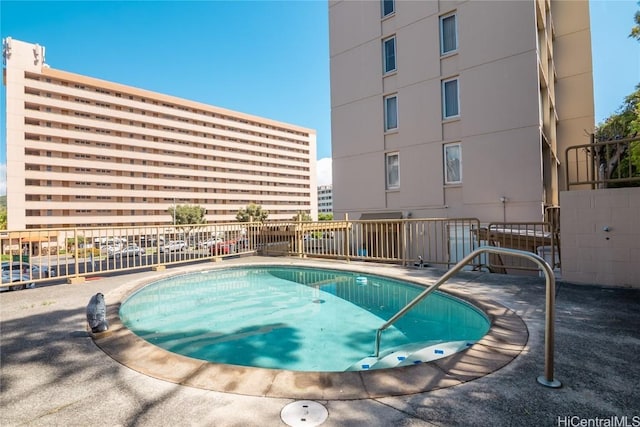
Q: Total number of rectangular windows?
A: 7